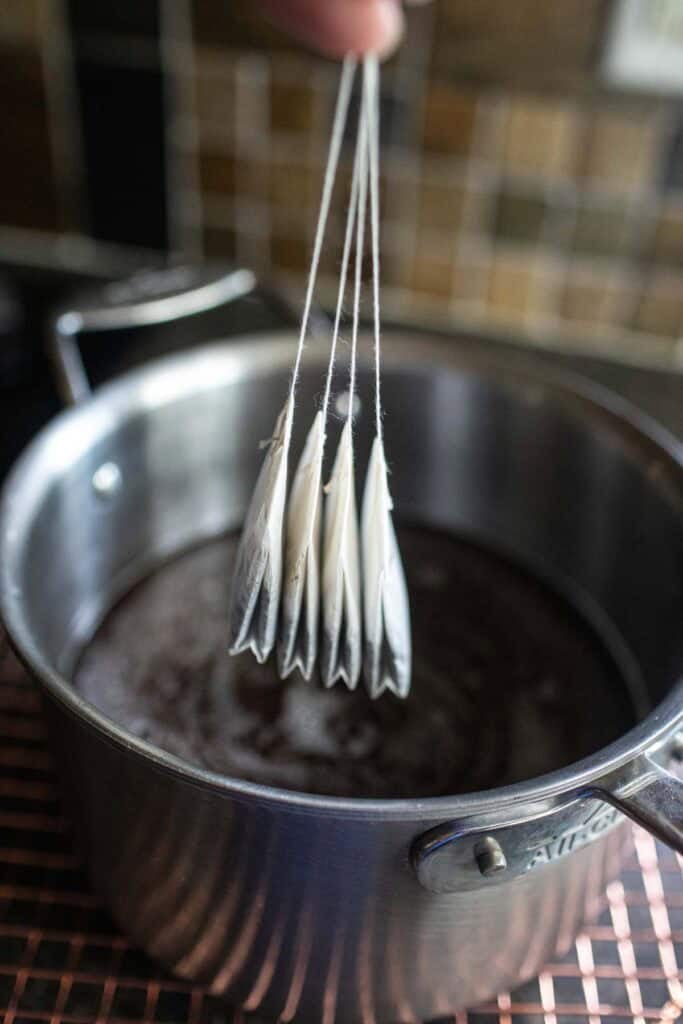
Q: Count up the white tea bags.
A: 4